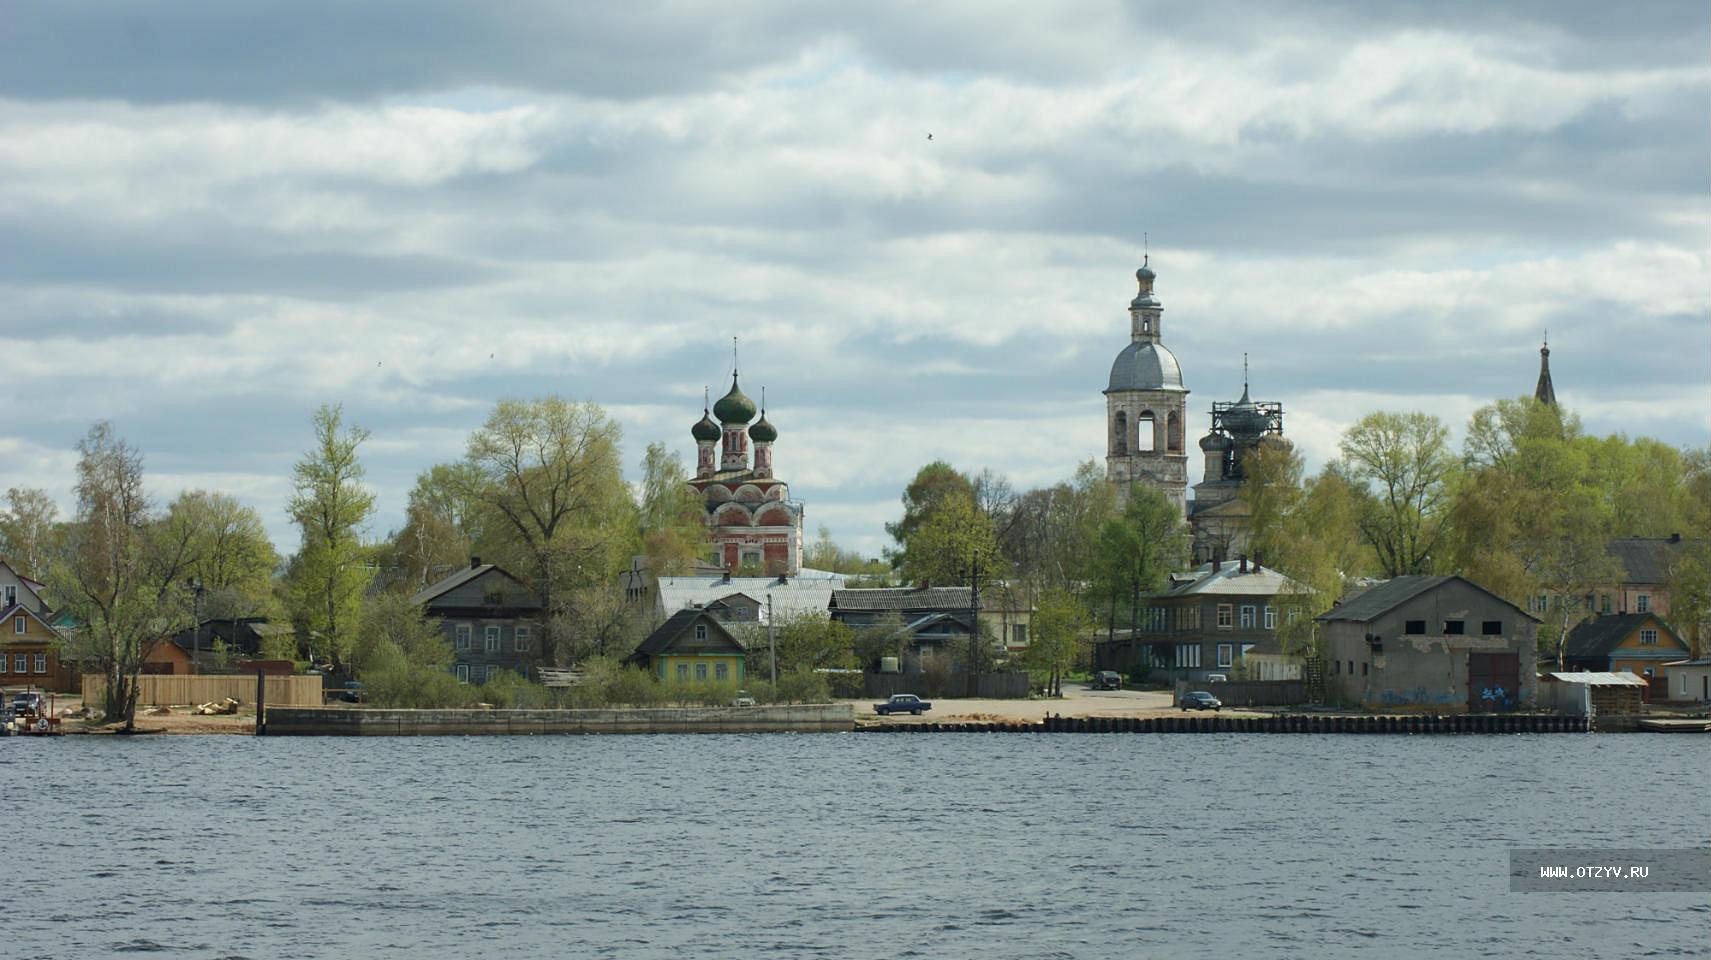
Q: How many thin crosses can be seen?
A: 6